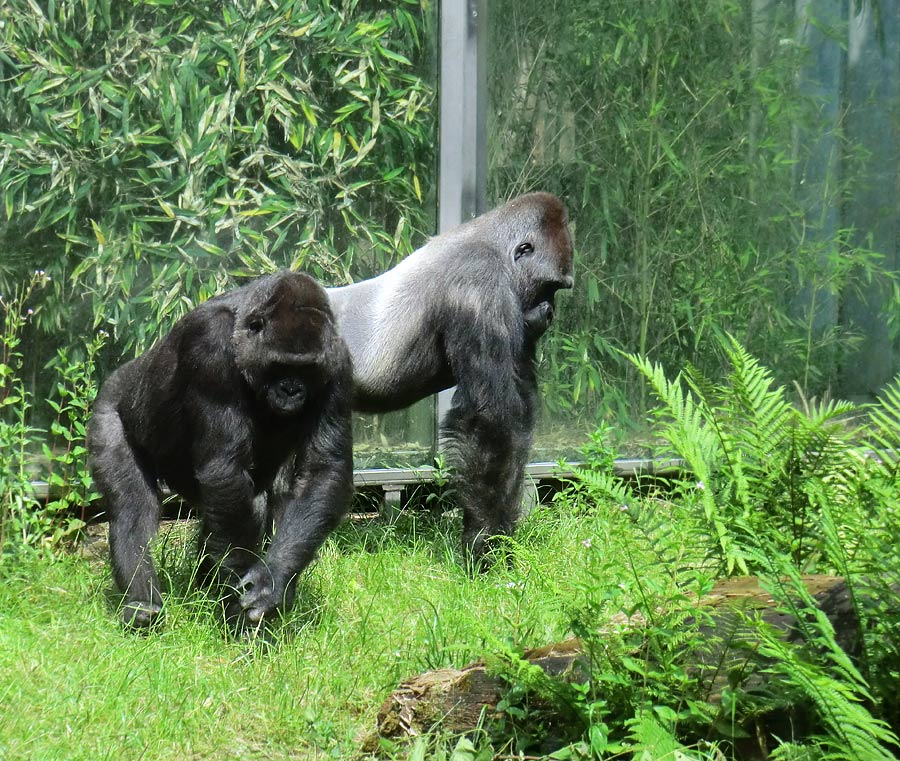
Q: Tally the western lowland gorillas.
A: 2